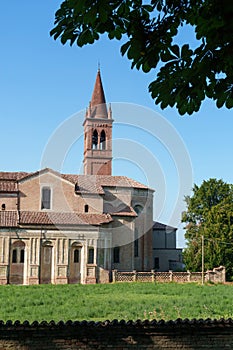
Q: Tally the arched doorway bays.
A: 3